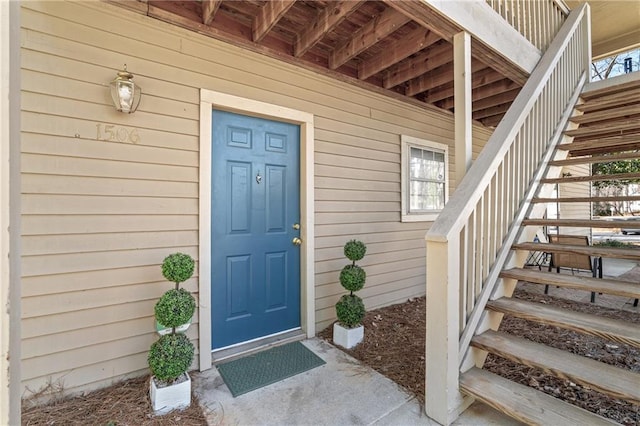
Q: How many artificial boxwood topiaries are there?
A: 2